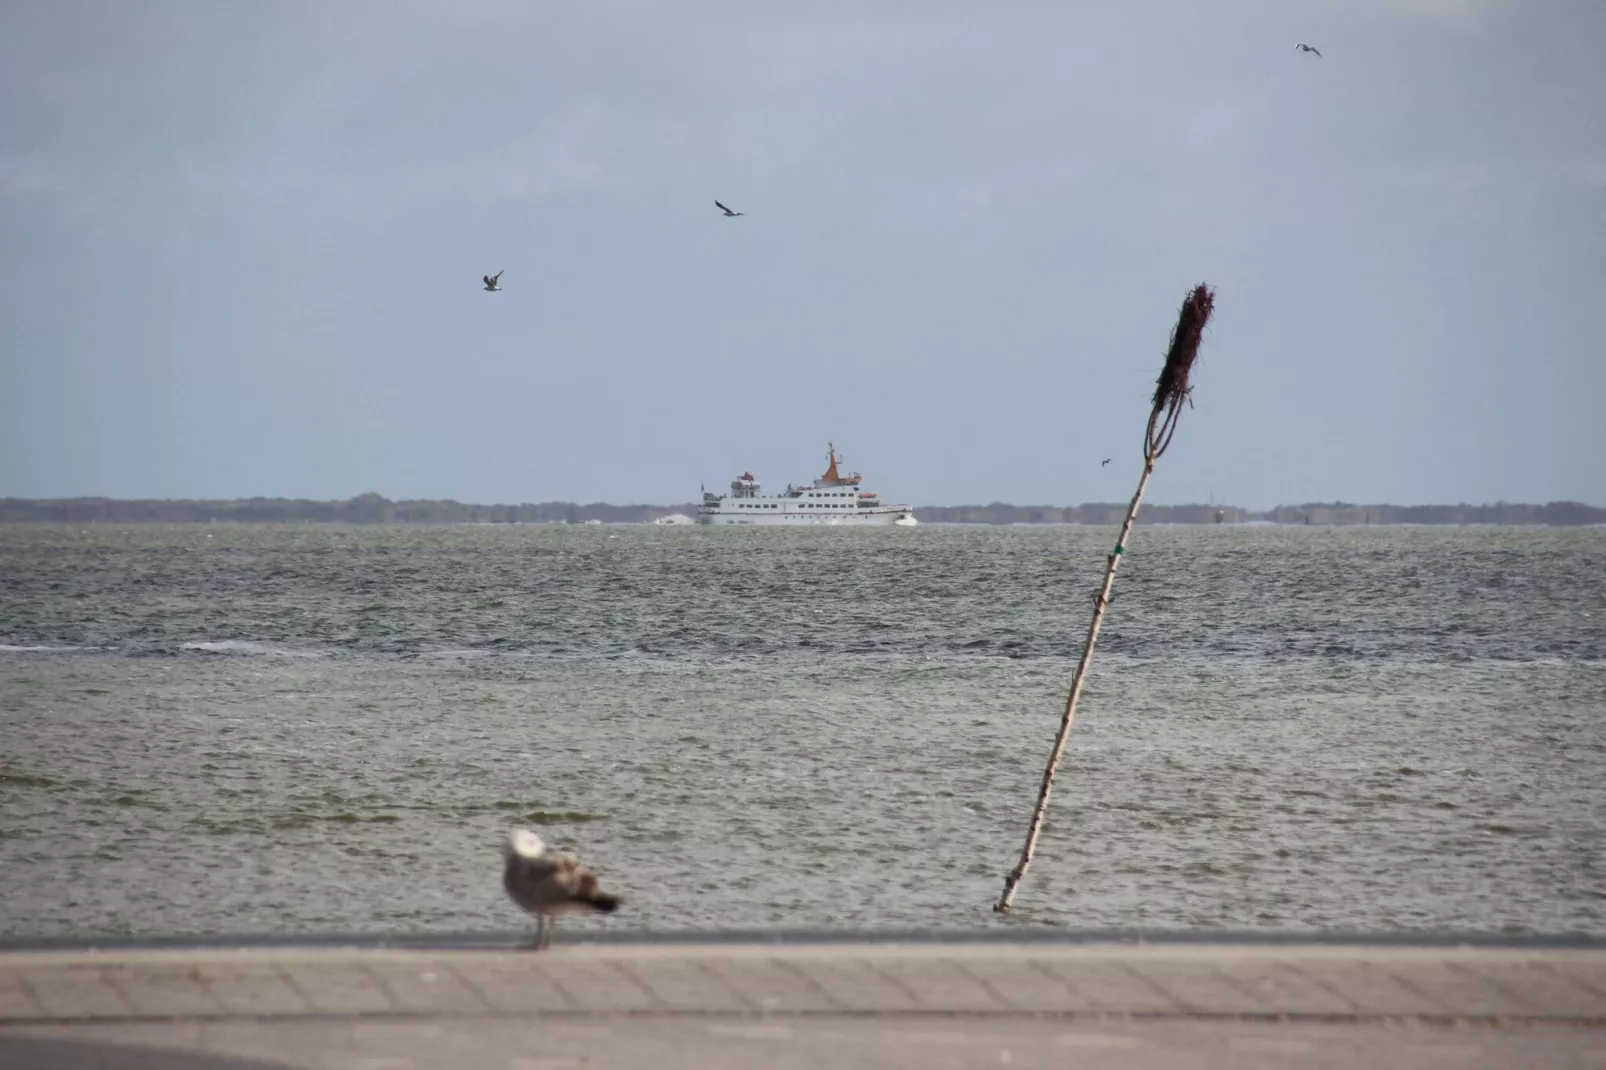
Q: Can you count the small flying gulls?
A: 4